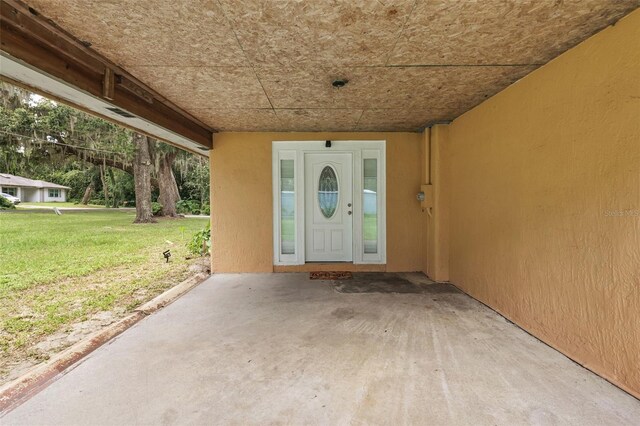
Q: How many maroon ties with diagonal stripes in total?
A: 0